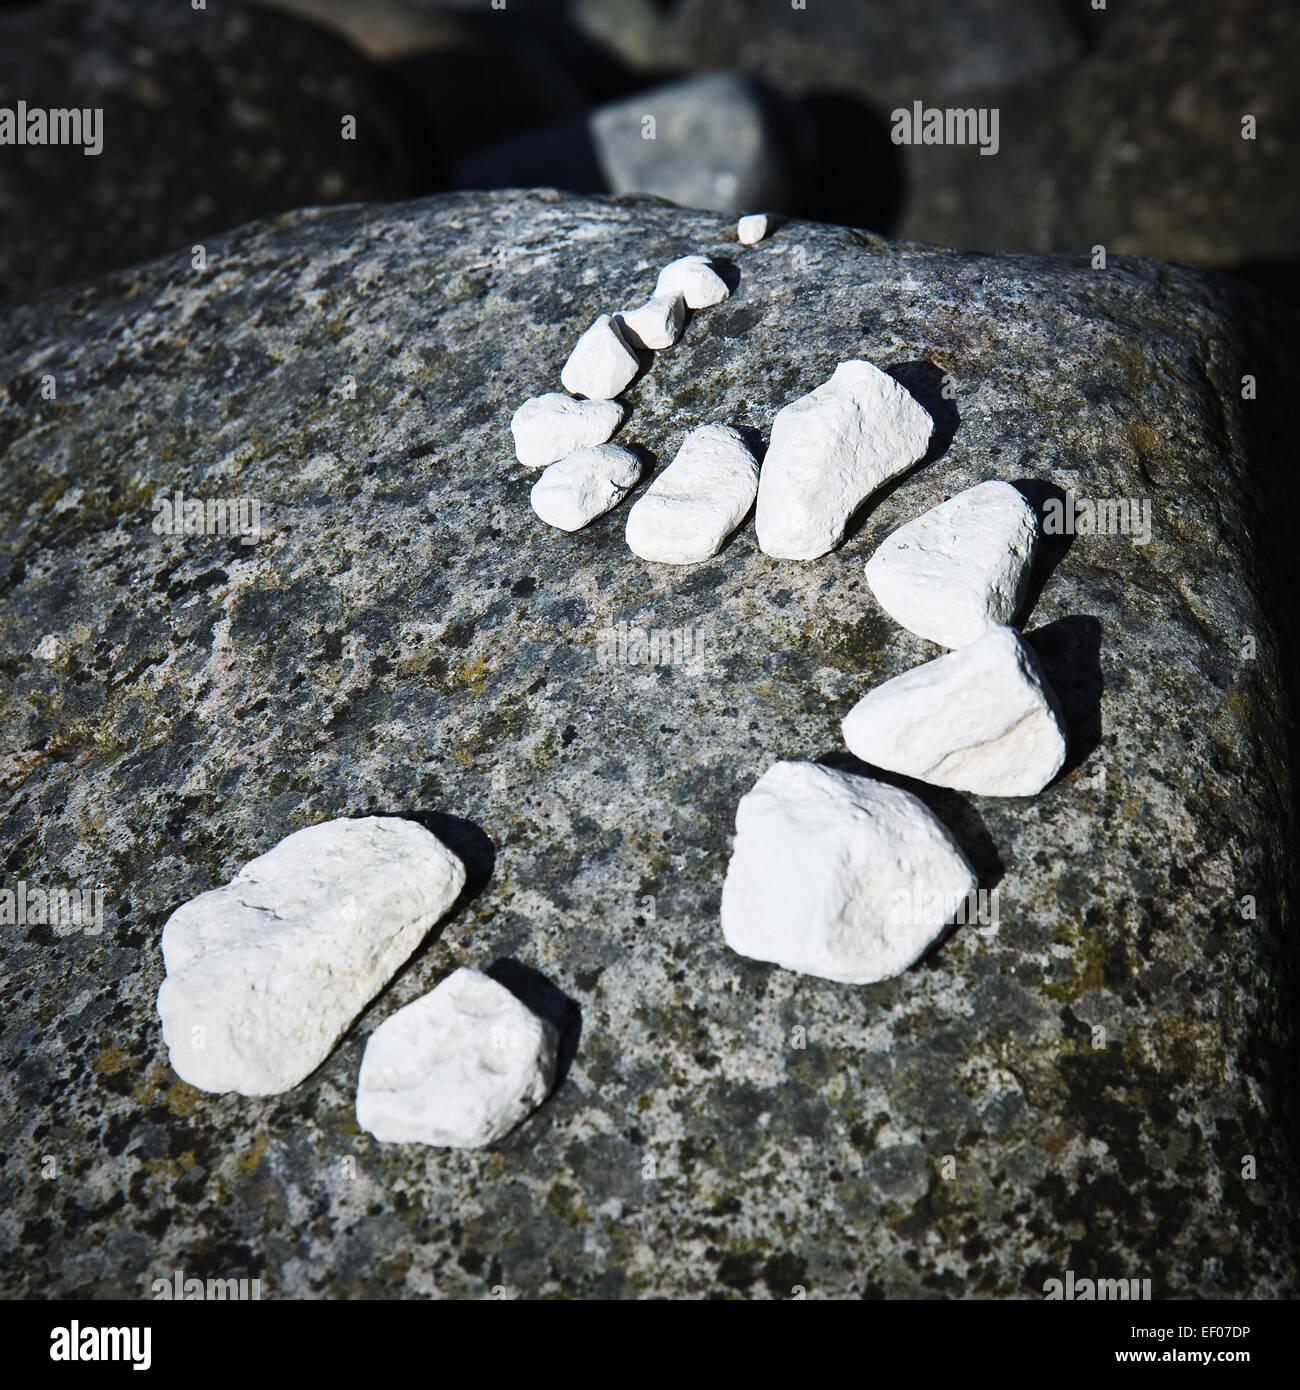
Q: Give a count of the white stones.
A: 13